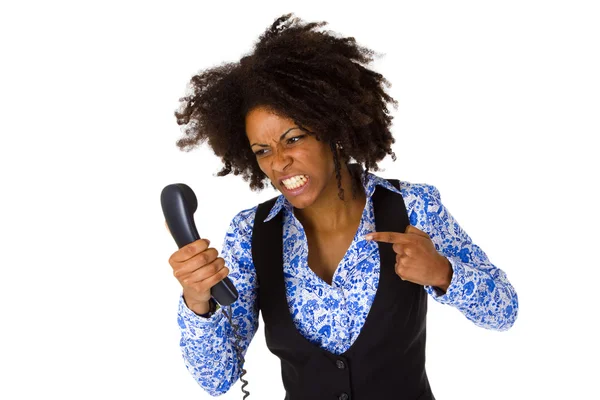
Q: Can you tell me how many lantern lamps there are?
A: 0